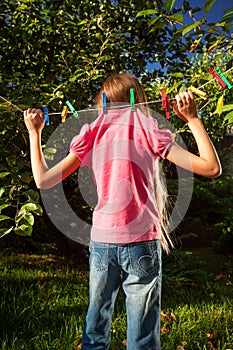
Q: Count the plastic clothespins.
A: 10